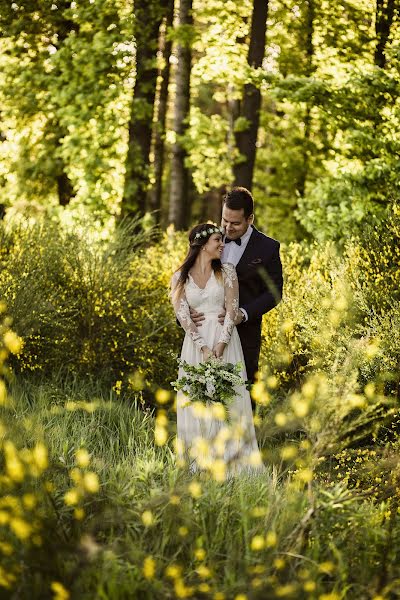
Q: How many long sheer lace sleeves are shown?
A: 2